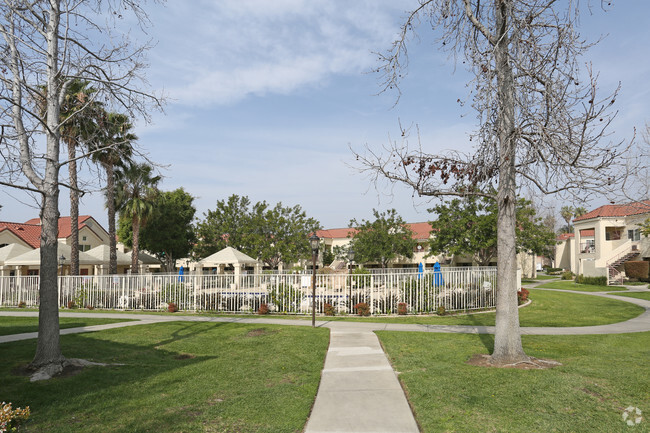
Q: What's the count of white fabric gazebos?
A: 5